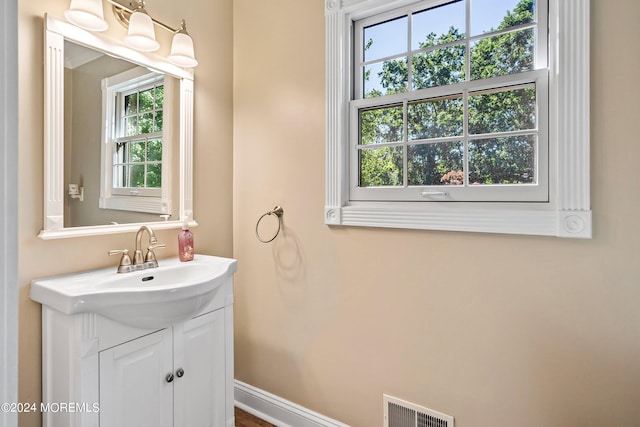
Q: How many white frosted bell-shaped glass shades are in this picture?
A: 3